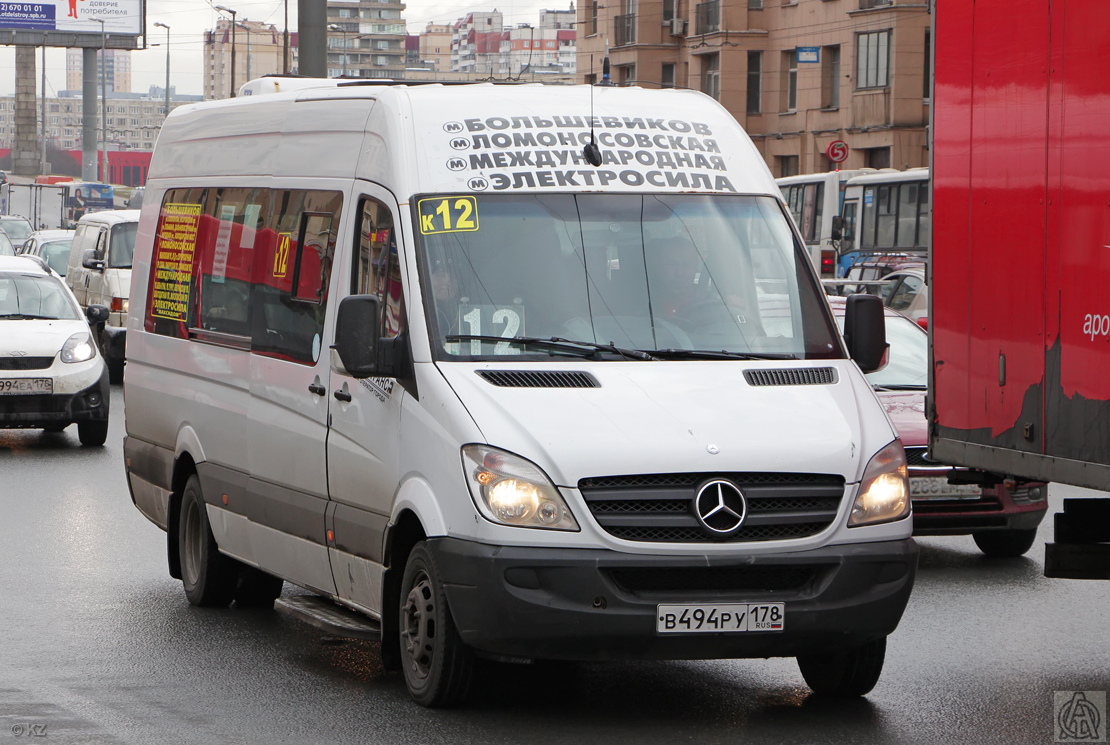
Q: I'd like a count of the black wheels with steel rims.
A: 2